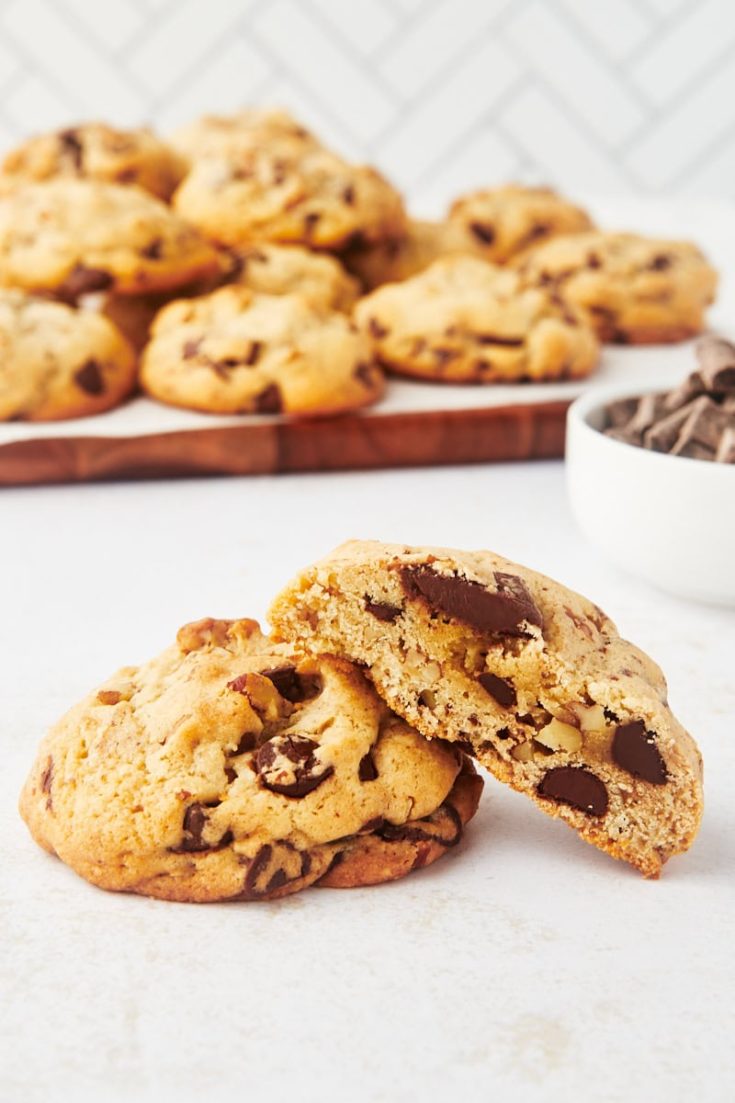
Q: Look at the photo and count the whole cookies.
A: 12